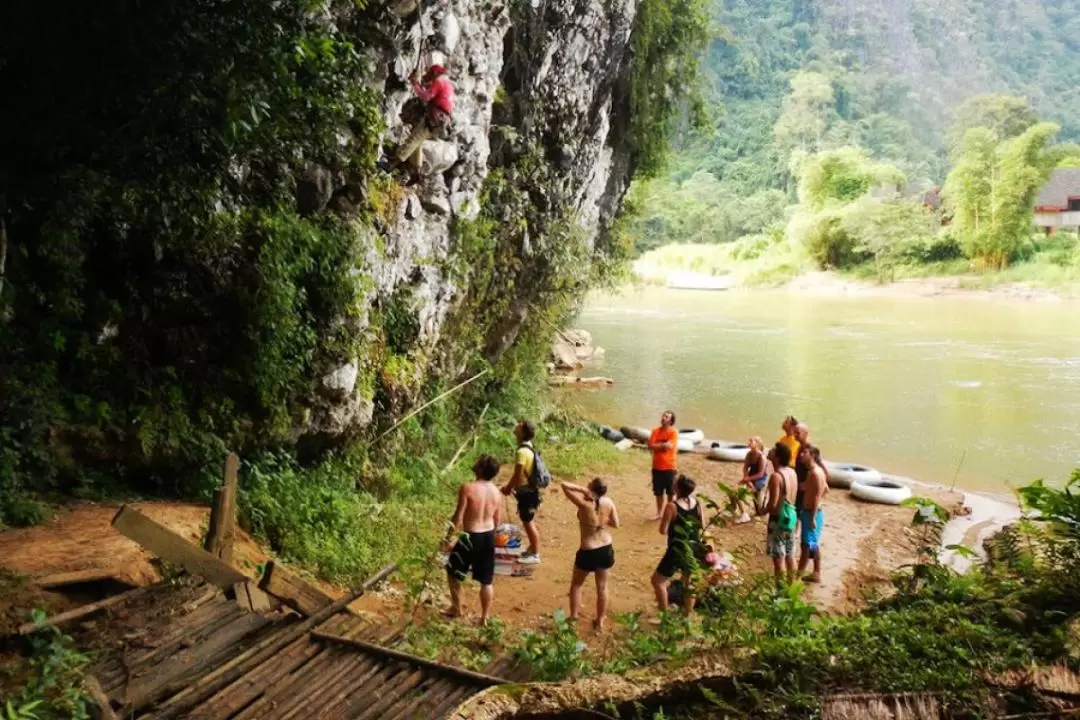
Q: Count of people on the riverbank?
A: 10